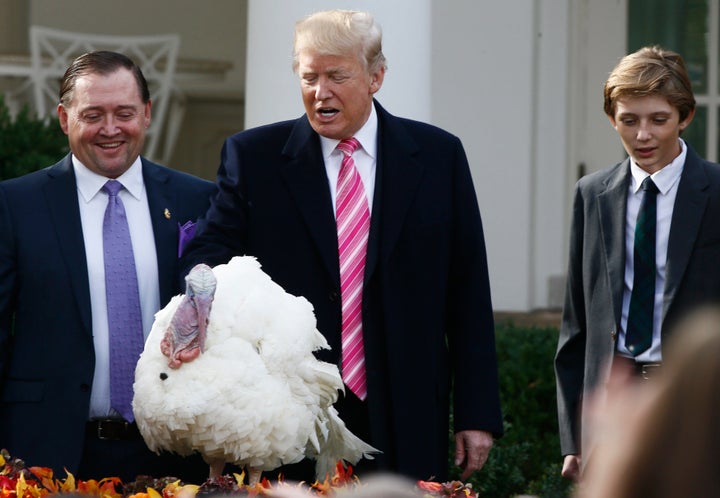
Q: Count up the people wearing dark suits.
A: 3